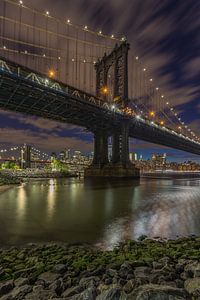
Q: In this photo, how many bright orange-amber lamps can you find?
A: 4